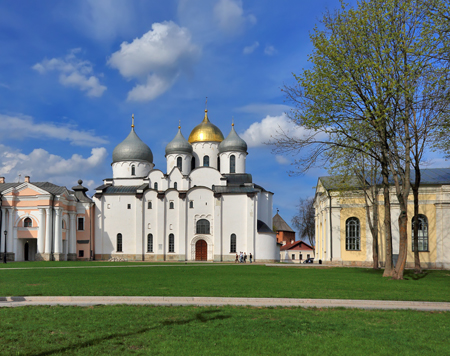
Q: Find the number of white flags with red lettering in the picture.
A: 0